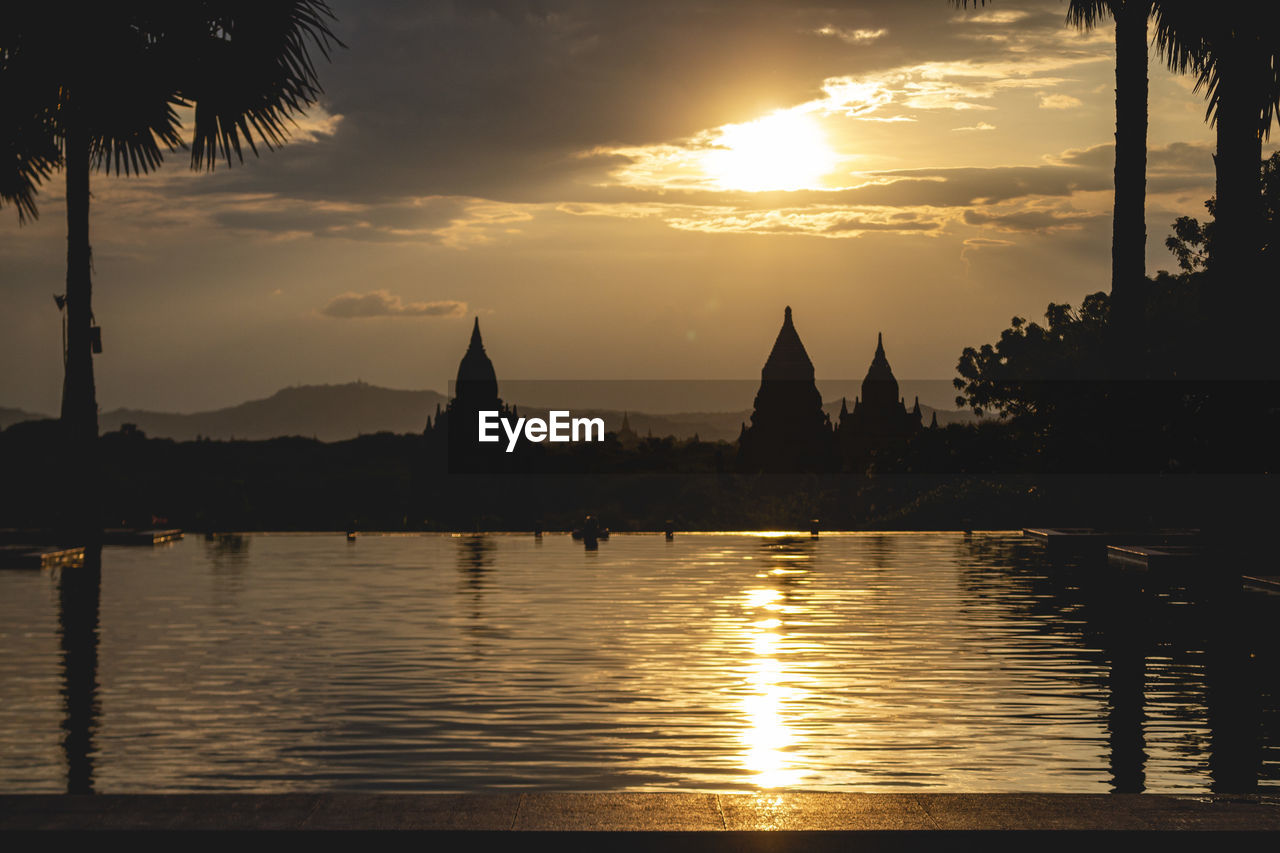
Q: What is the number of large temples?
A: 3